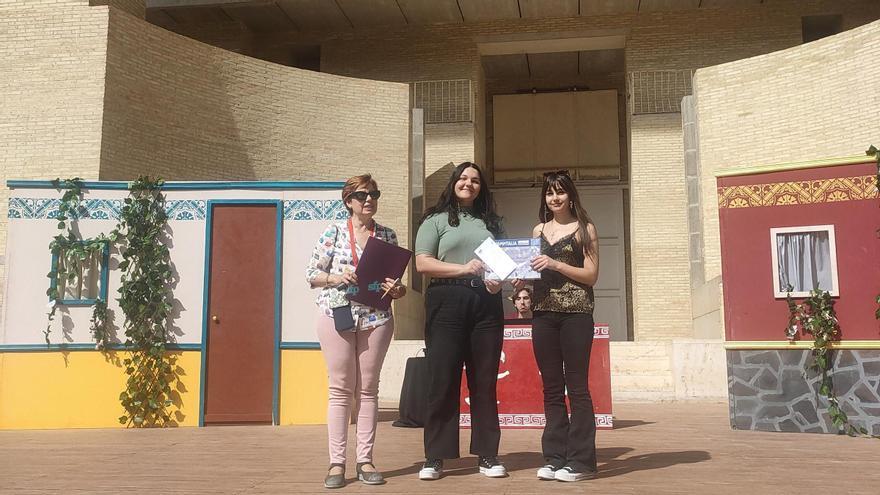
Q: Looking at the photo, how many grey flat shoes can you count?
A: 2